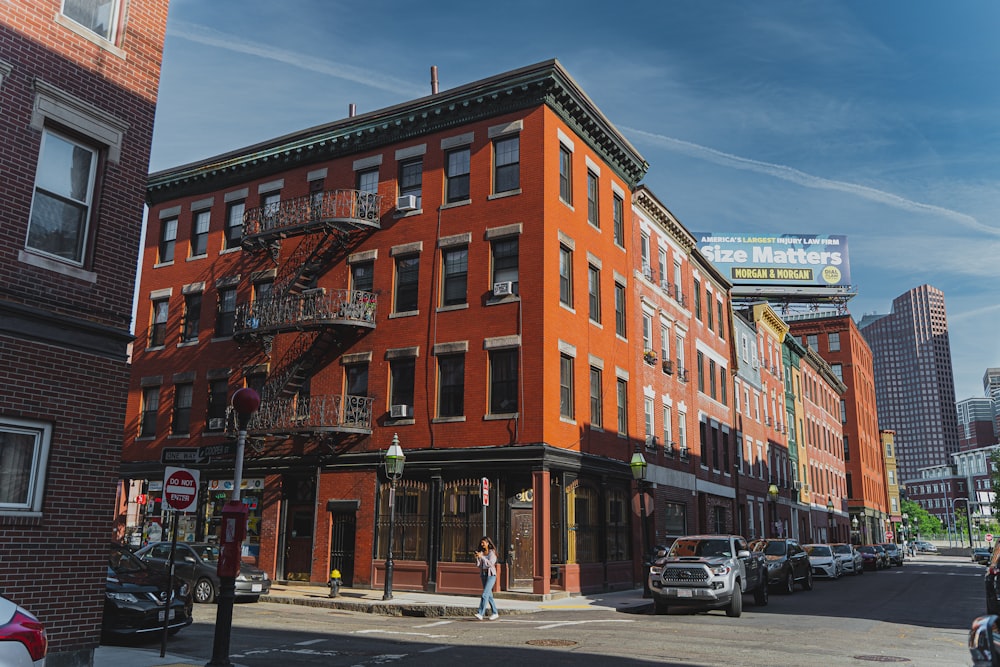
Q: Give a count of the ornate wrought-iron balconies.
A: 3